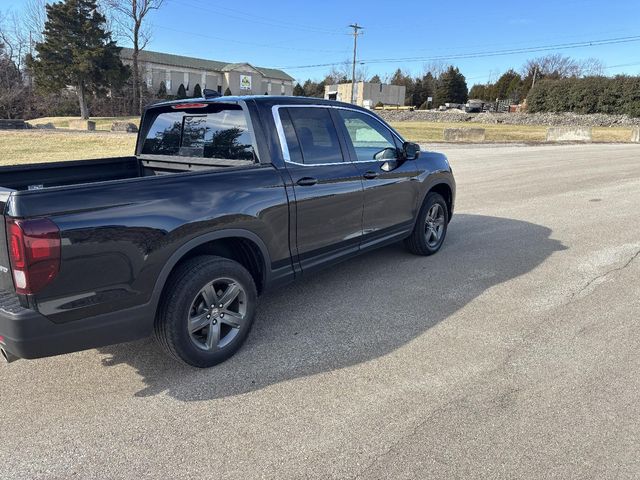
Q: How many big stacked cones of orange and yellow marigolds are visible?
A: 0